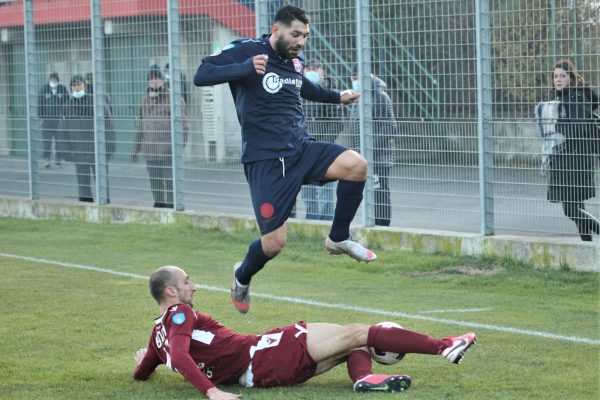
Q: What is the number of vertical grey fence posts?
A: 6